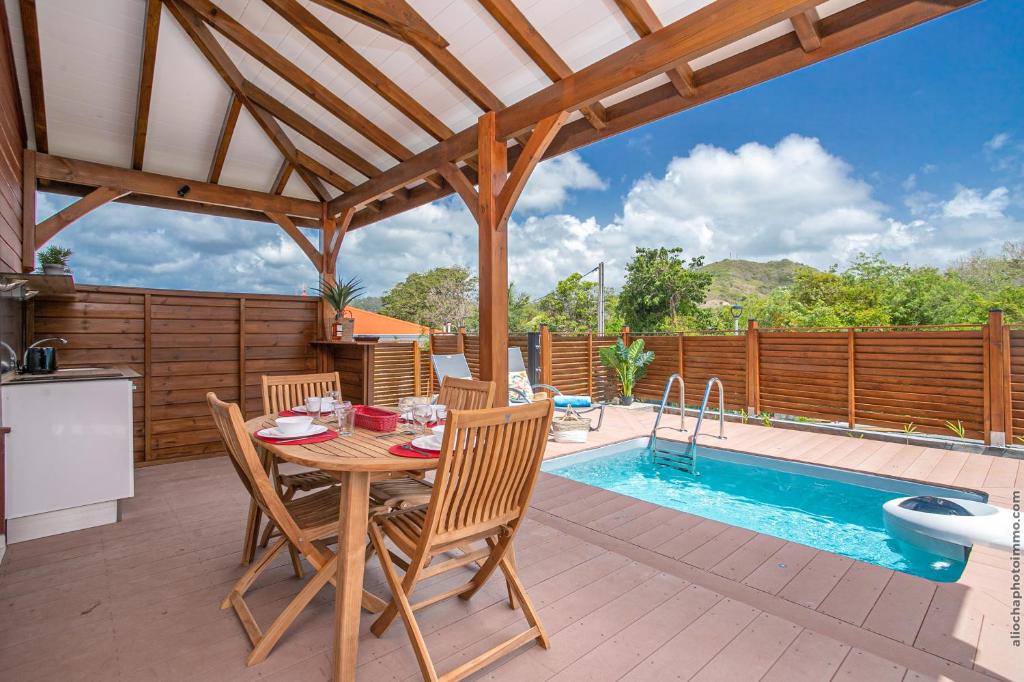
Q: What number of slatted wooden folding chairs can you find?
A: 4